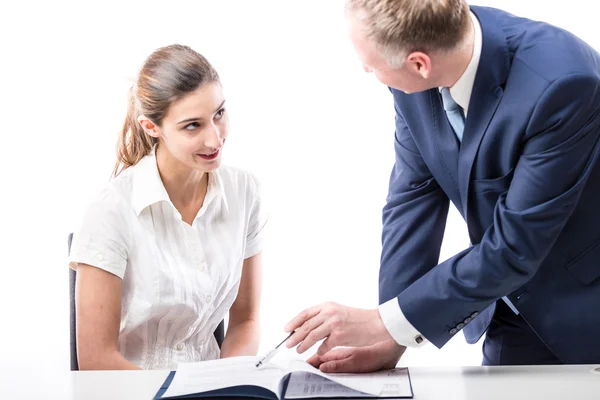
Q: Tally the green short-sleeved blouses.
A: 0